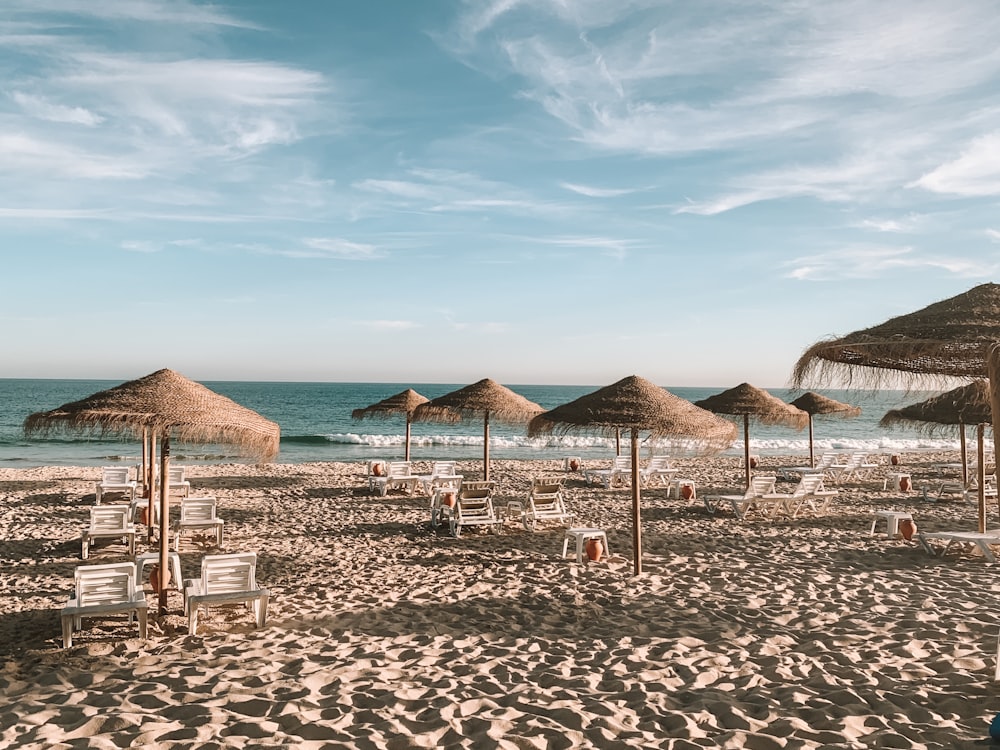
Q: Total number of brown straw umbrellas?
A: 8